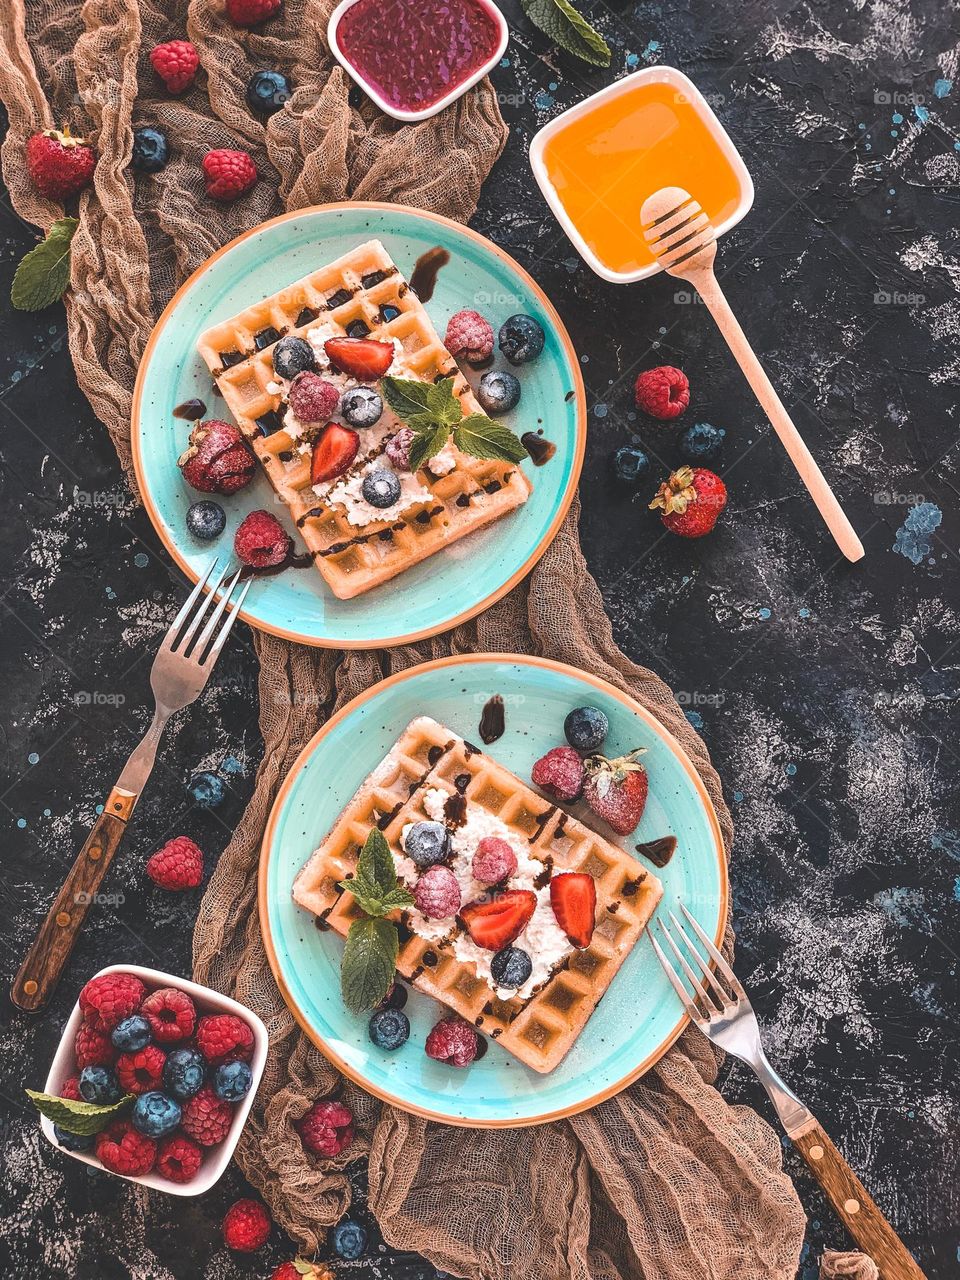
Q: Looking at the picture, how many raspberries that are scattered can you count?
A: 7